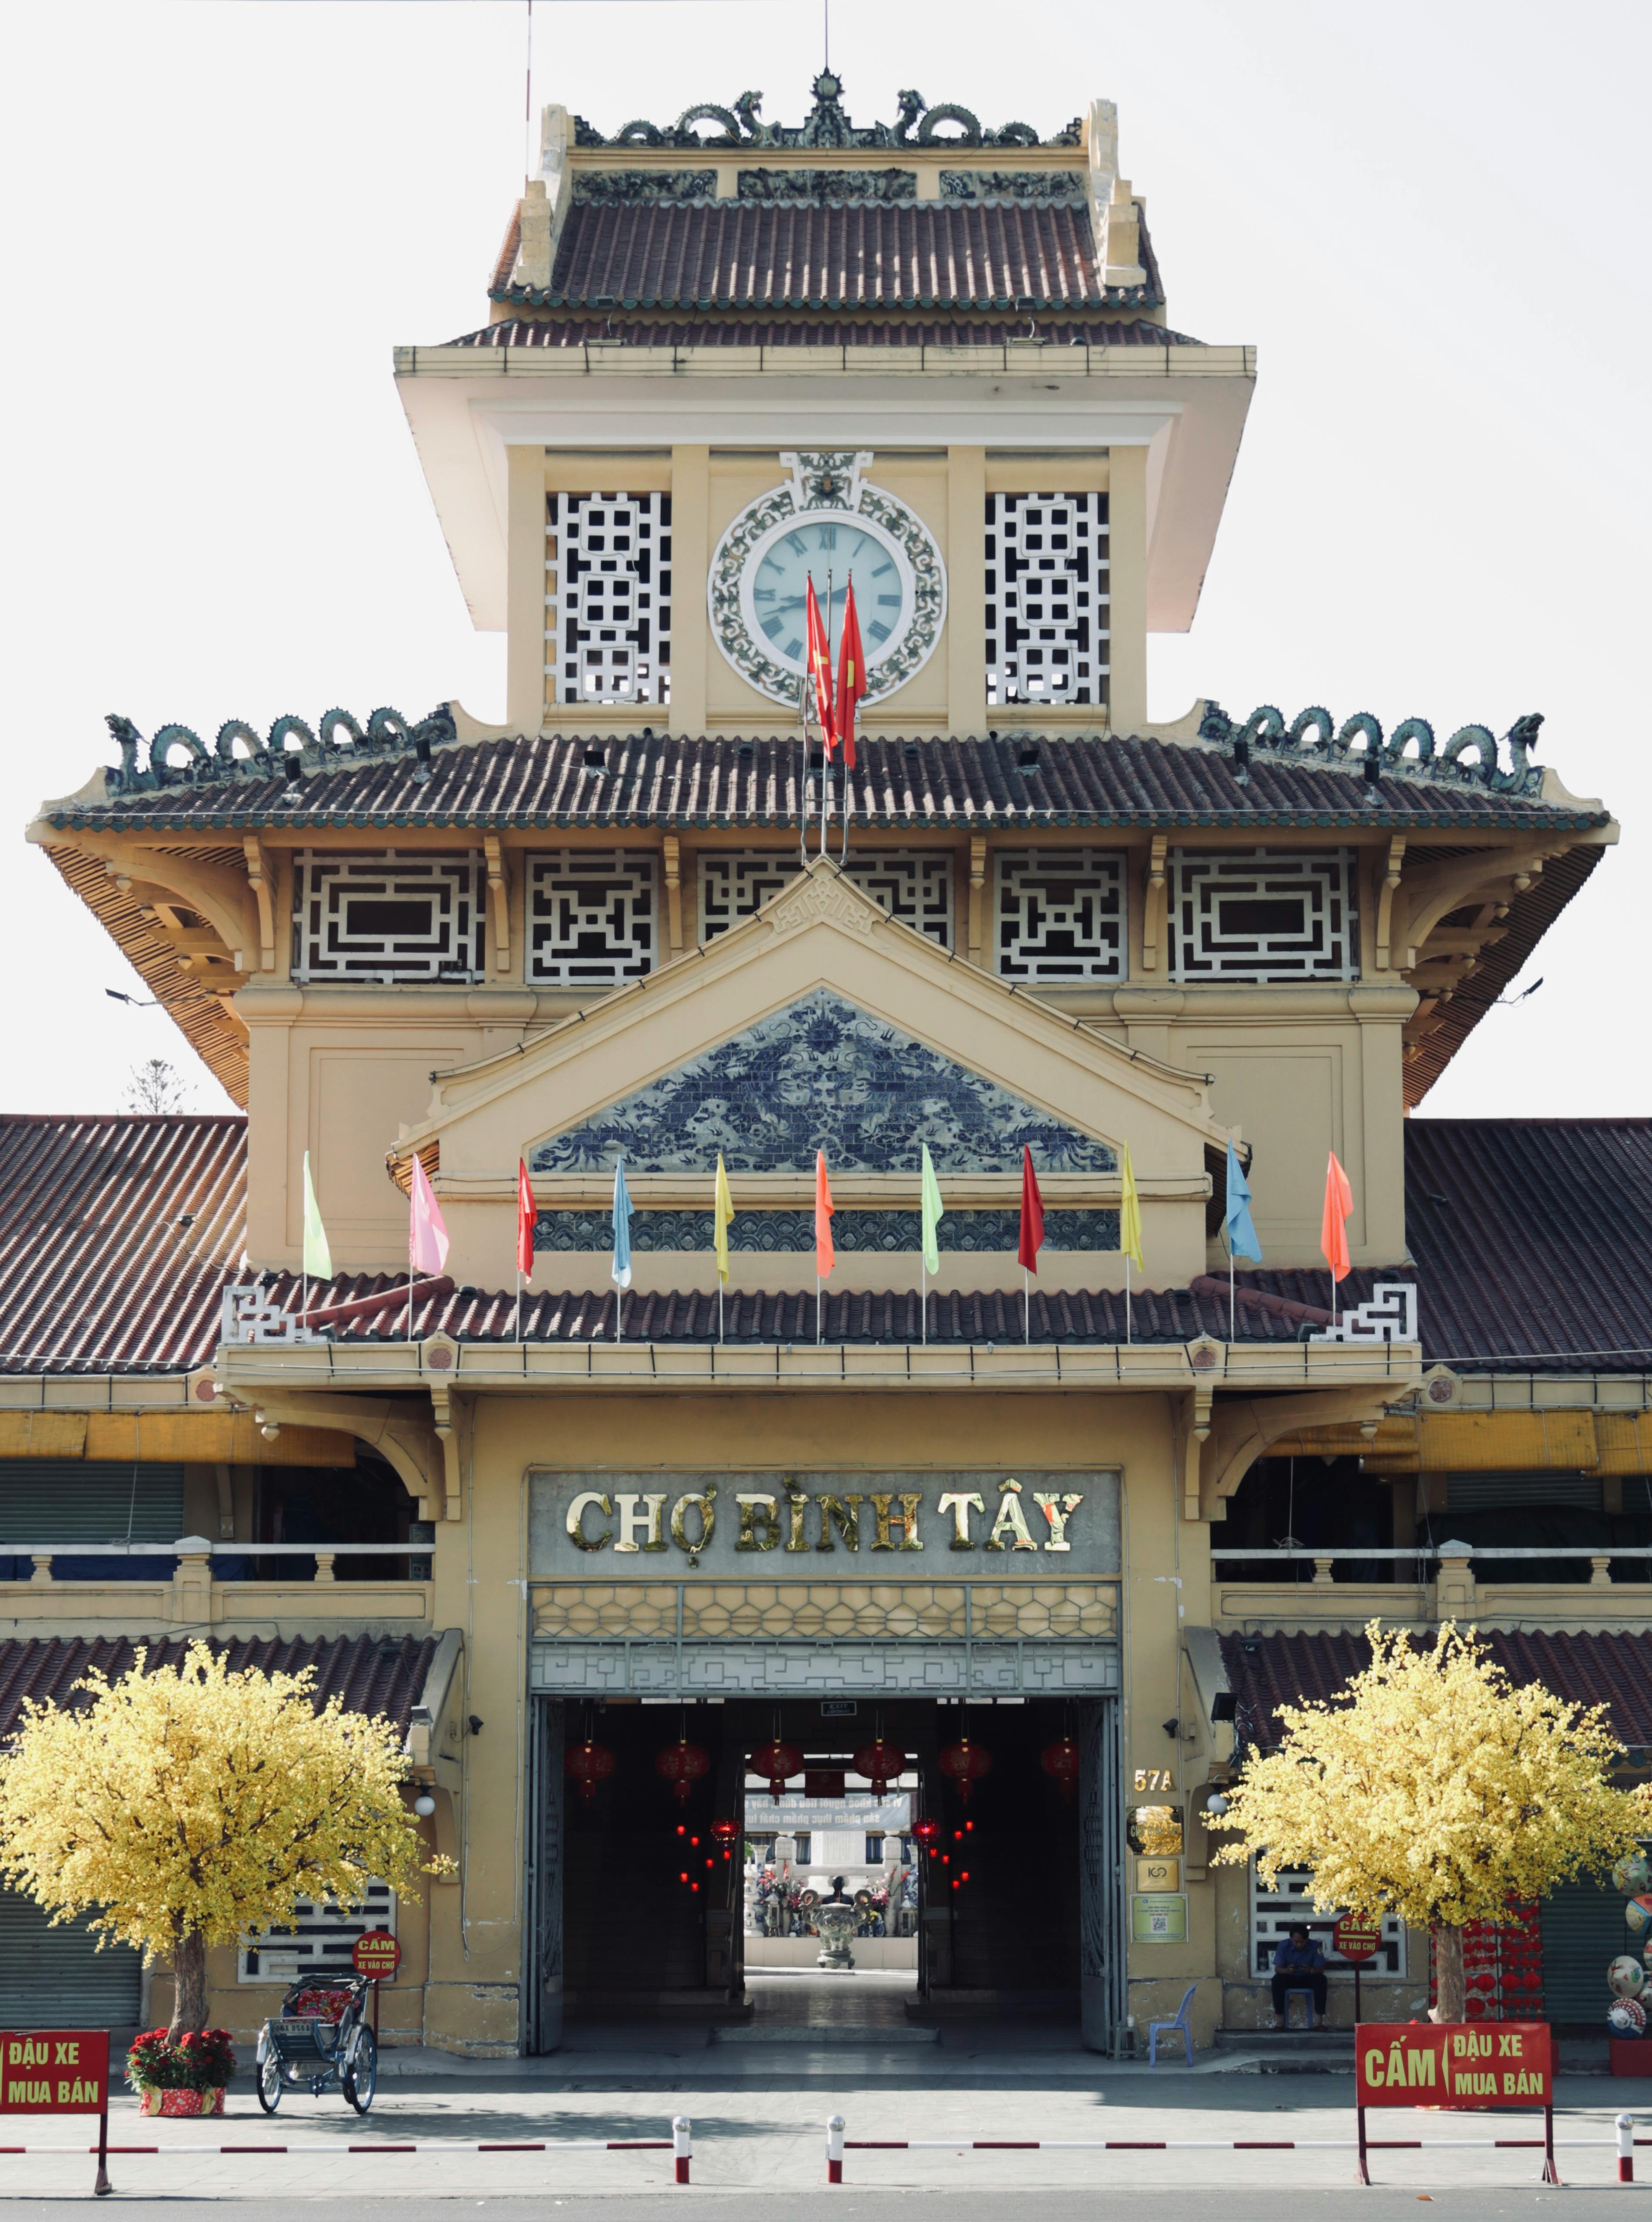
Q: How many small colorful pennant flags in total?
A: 11